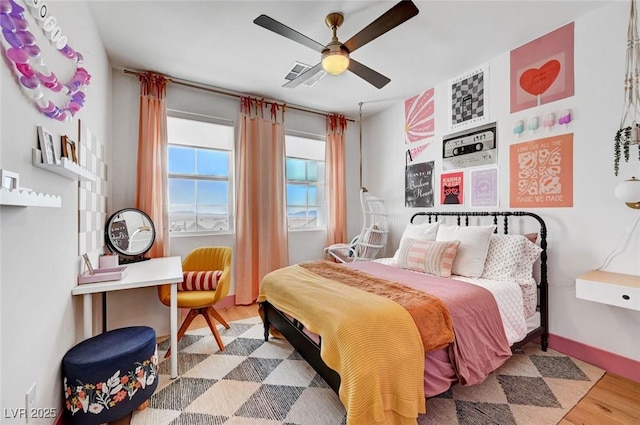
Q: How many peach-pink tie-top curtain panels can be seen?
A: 3